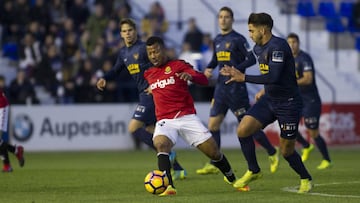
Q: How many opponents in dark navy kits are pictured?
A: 4